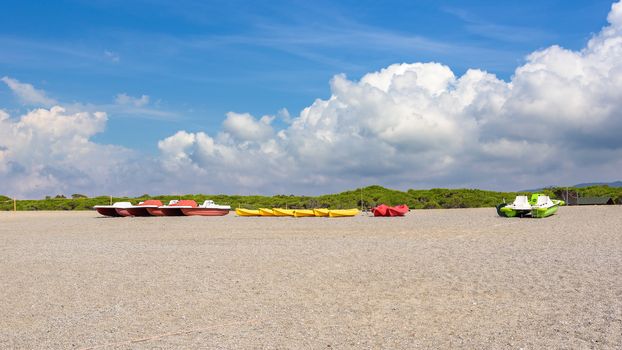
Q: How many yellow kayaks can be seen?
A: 6